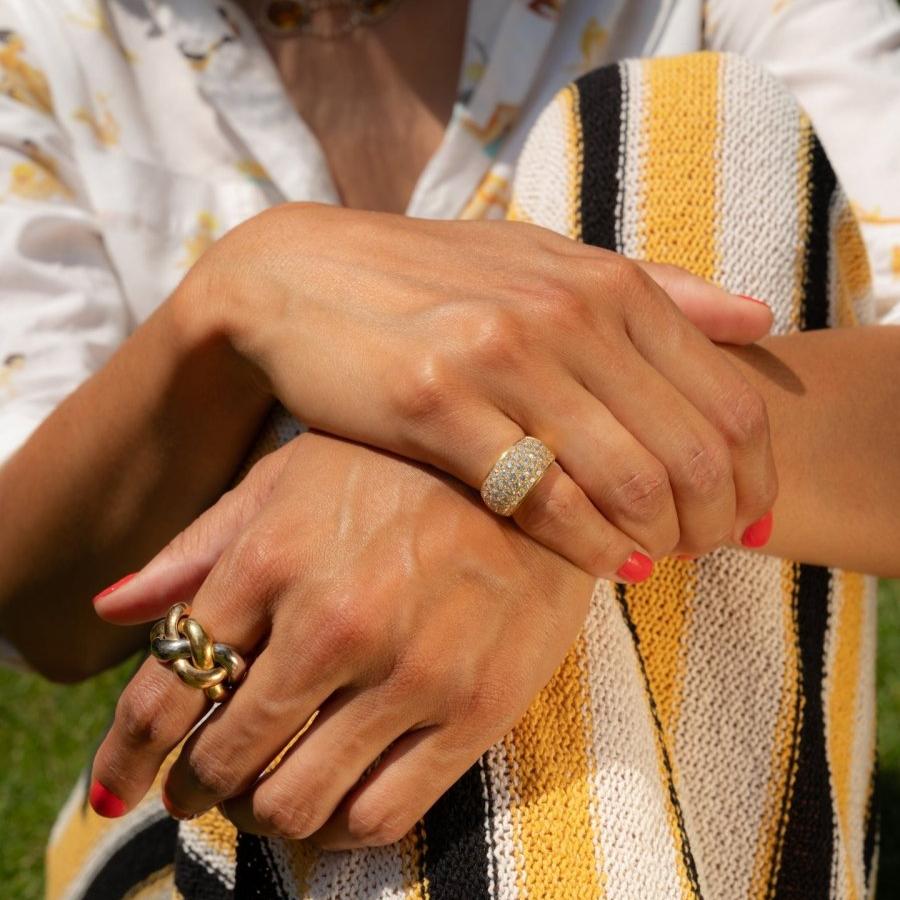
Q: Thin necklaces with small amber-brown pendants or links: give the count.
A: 1